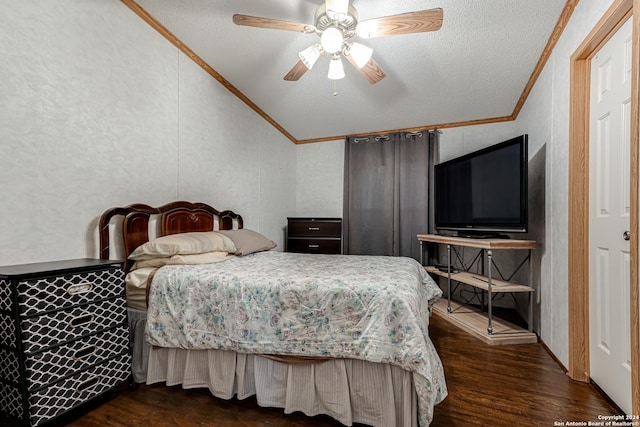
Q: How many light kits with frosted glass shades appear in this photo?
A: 1